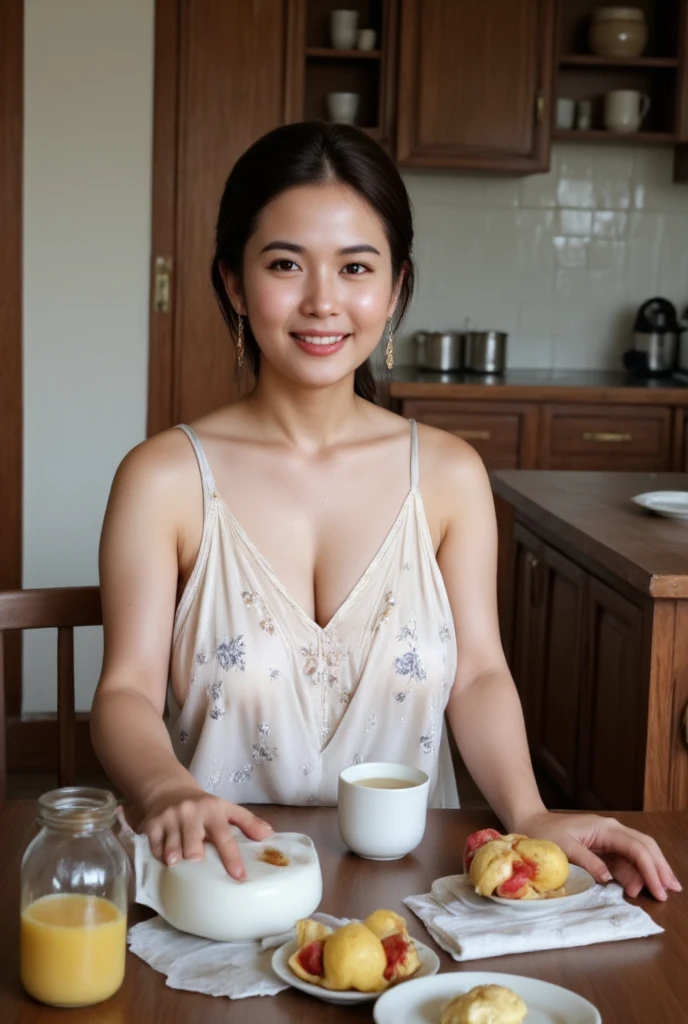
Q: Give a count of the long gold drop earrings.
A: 2